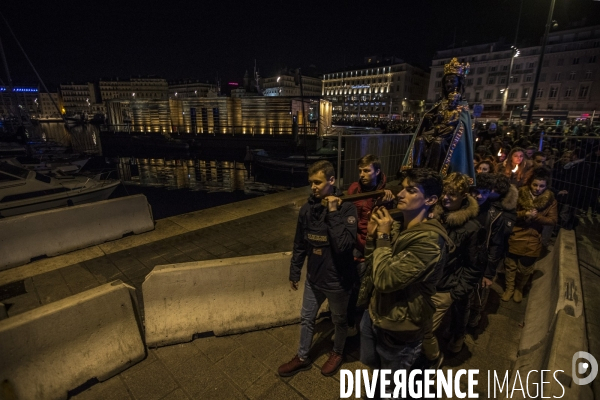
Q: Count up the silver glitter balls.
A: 0